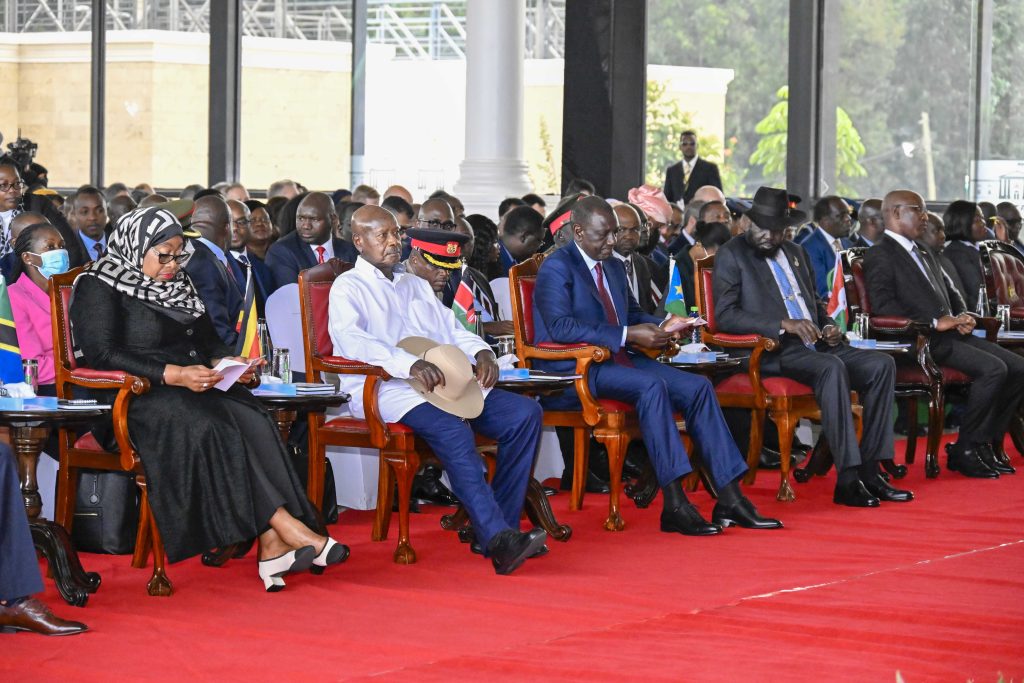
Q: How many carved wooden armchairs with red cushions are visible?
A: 6